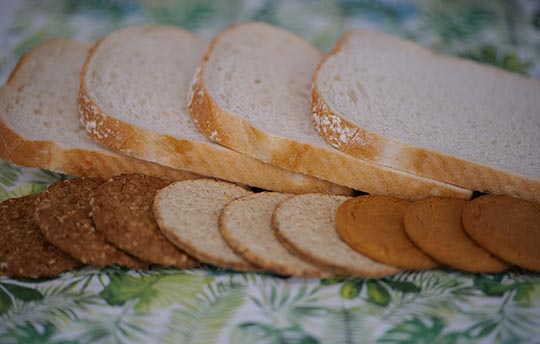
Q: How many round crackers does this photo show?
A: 9